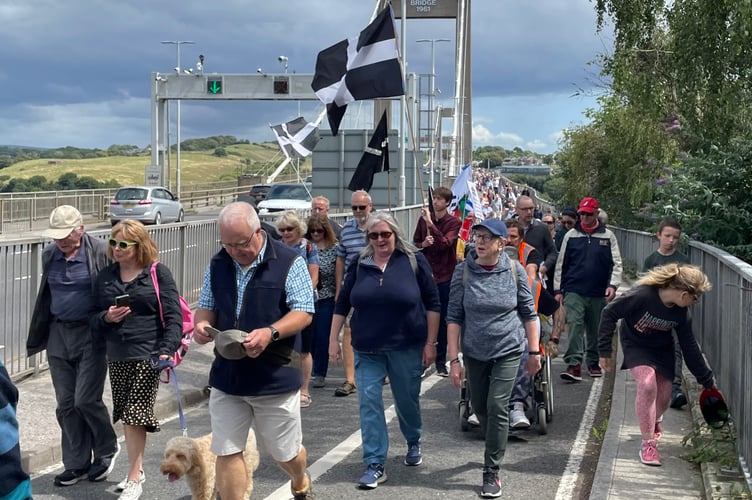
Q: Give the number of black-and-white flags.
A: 3